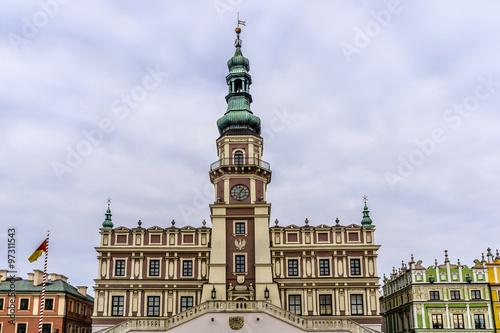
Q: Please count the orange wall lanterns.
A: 0